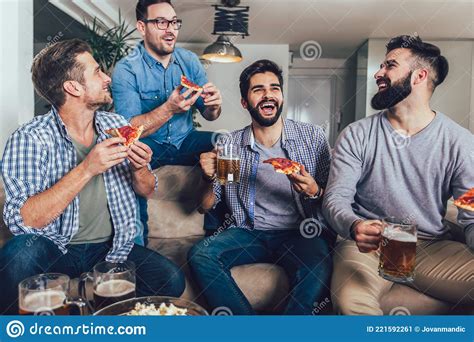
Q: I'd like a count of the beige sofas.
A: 1